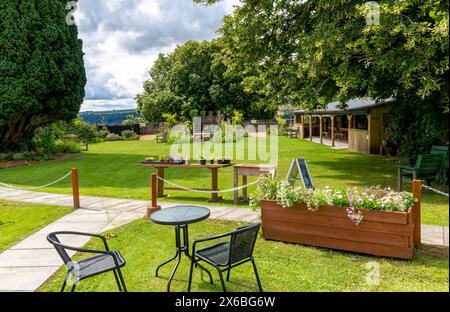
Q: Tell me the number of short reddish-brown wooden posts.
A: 3